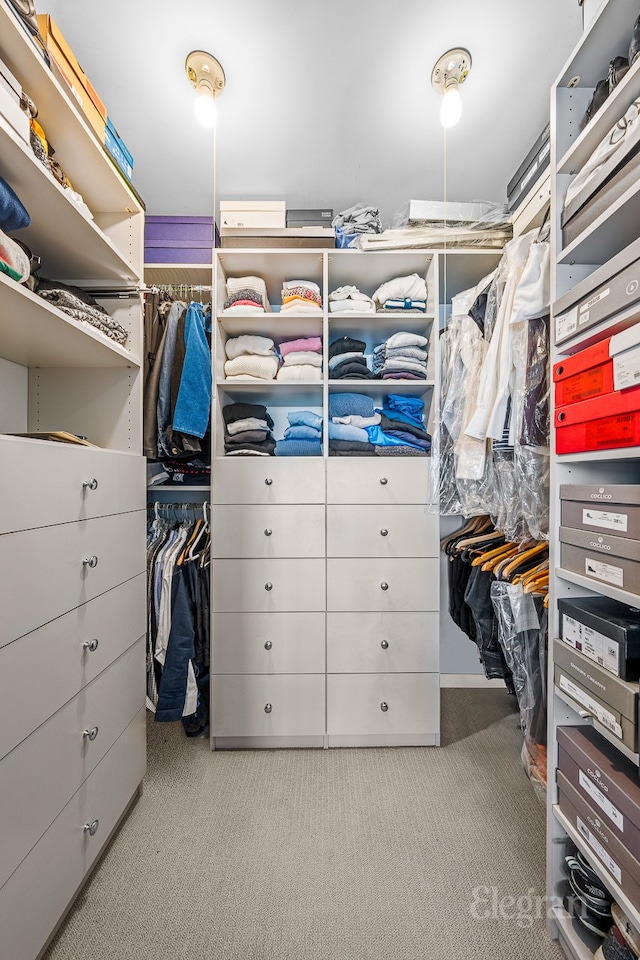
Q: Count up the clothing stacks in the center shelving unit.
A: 12